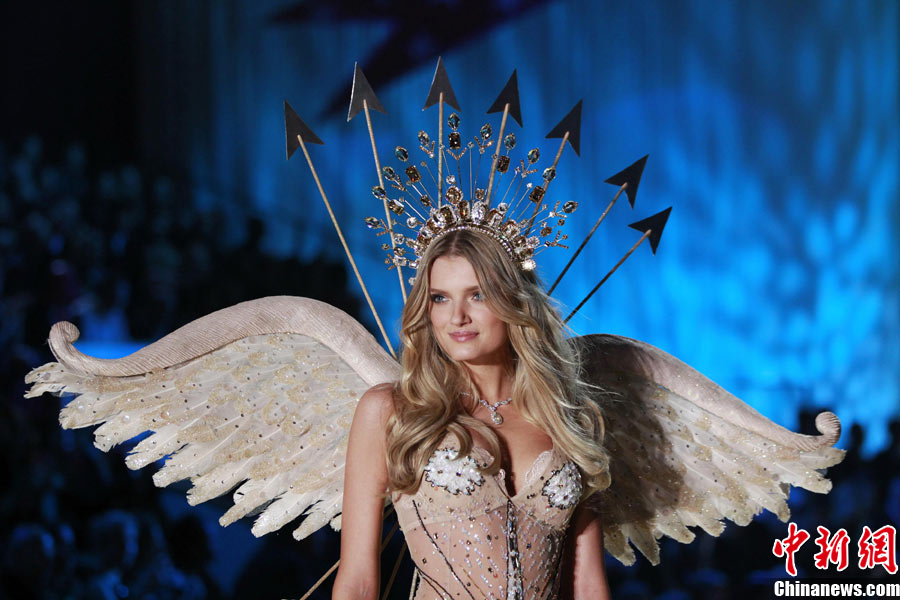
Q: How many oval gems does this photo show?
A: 11